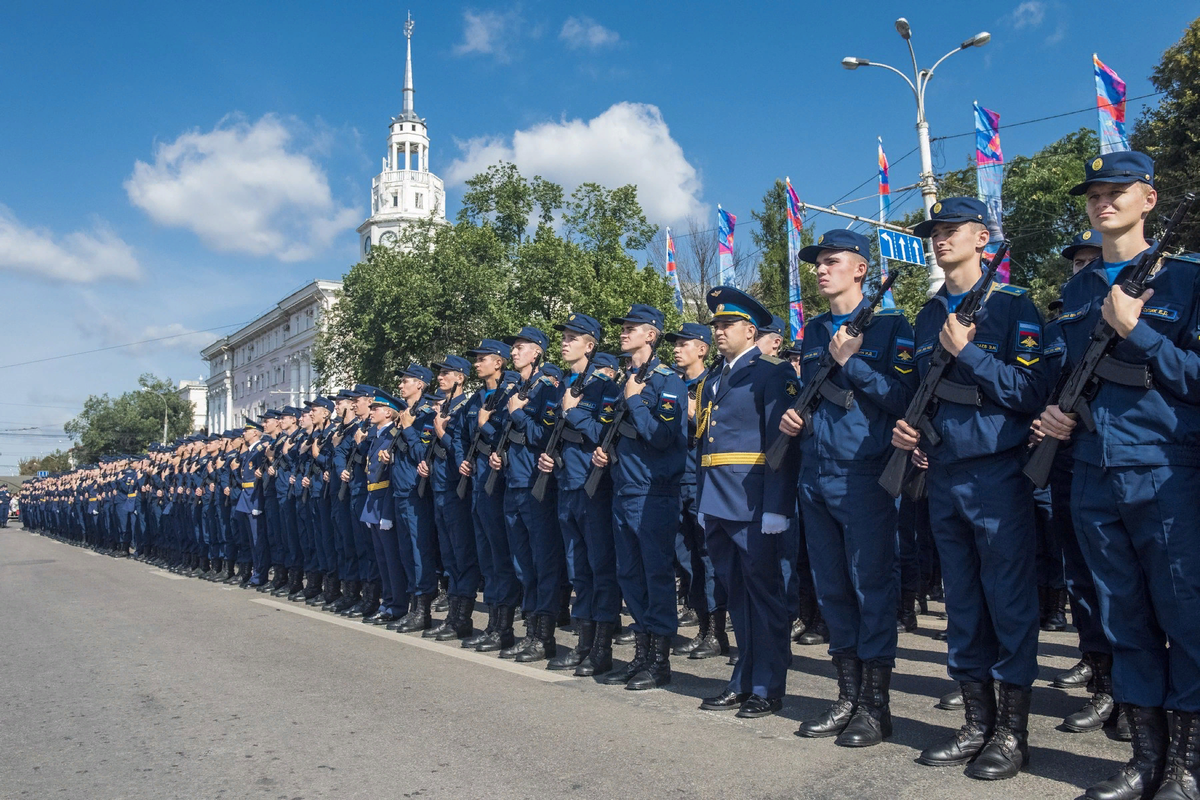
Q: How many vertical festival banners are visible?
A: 6